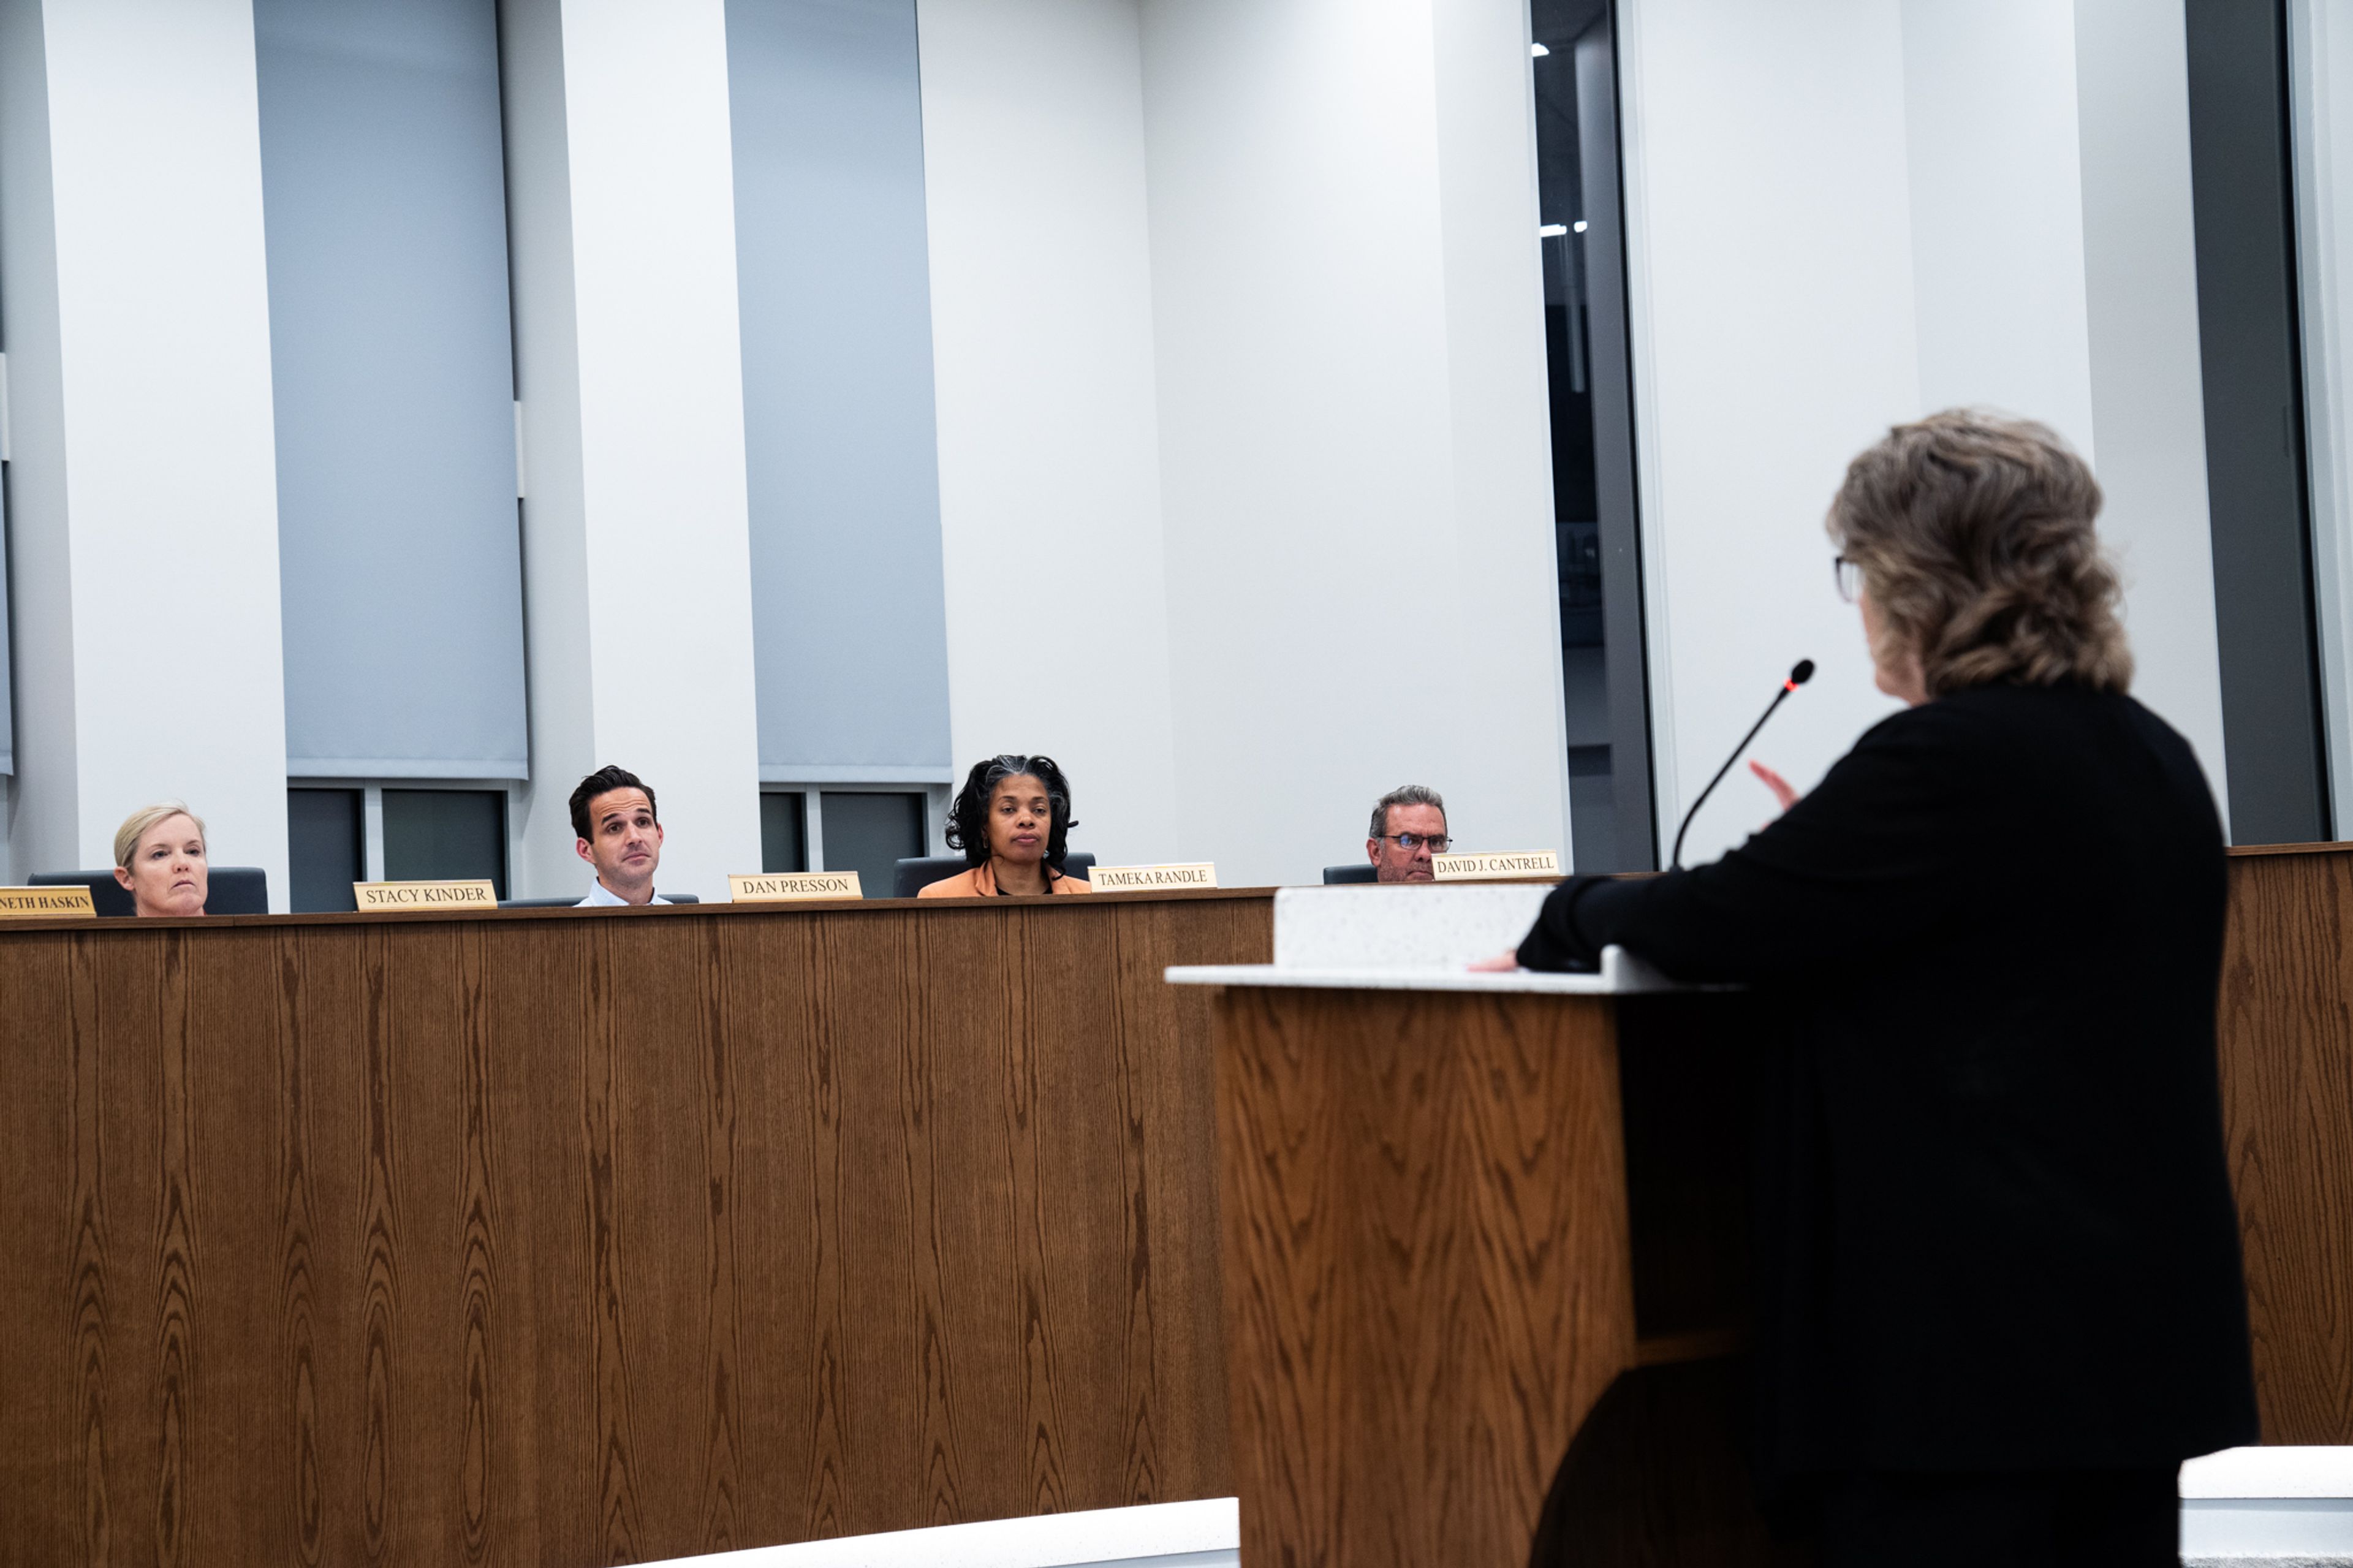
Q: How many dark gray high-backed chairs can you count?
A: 4